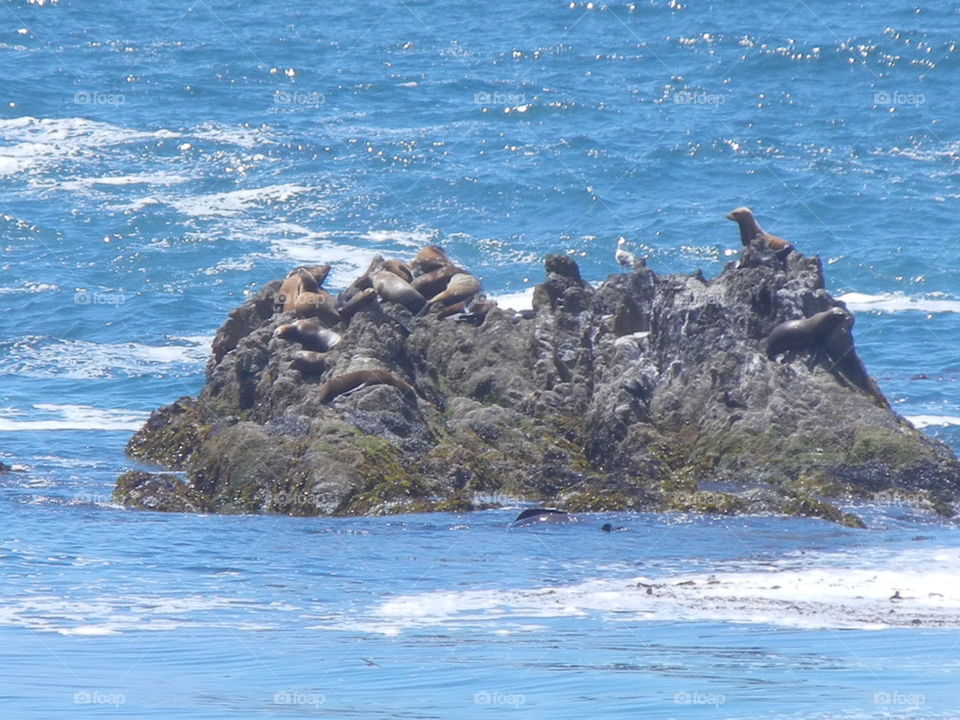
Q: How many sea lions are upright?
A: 1